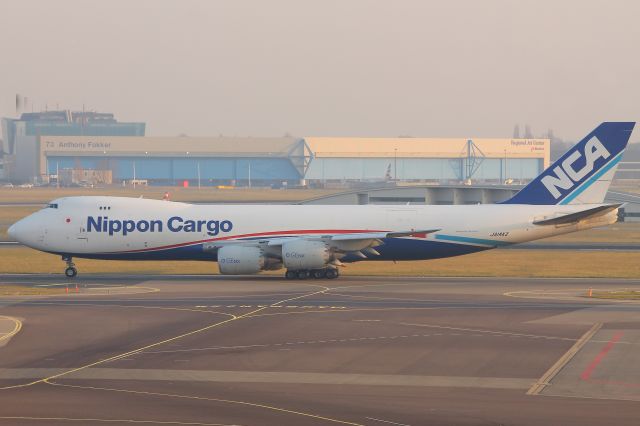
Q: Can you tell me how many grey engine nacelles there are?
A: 2